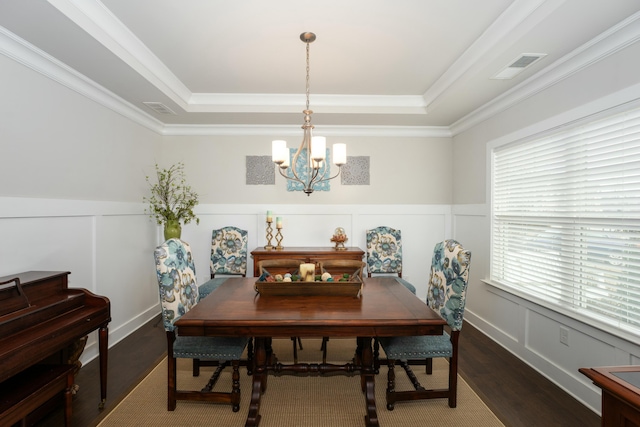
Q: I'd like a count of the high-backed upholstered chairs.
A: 4